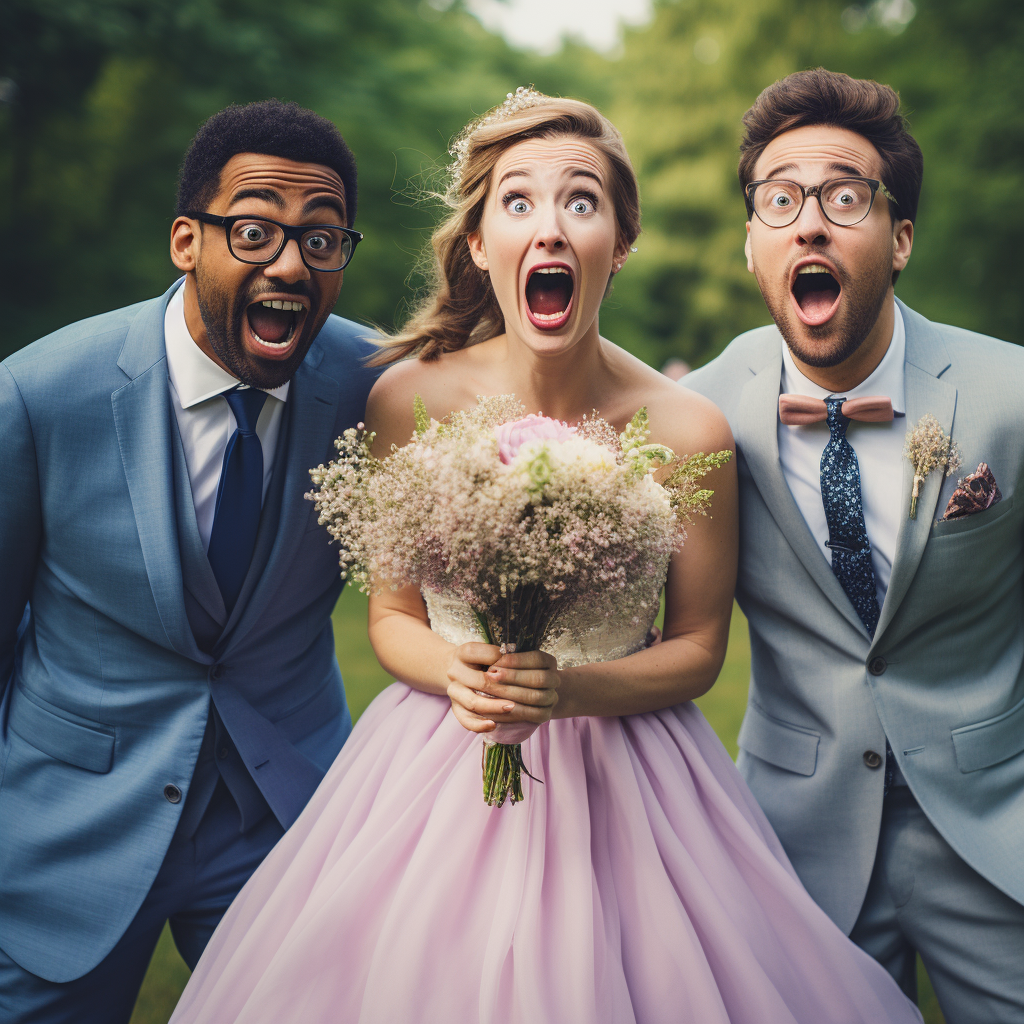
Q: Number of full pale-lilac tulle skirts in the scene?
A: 1